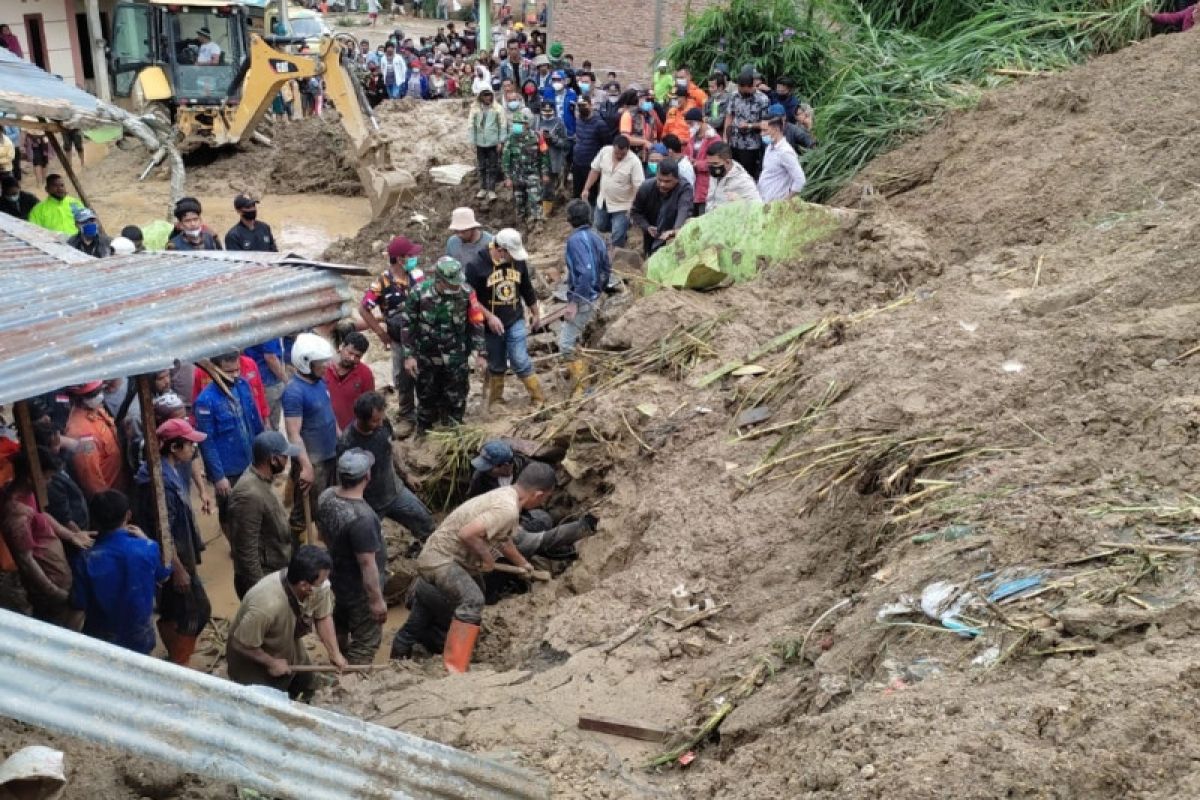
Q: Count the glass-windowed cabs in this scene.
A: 1